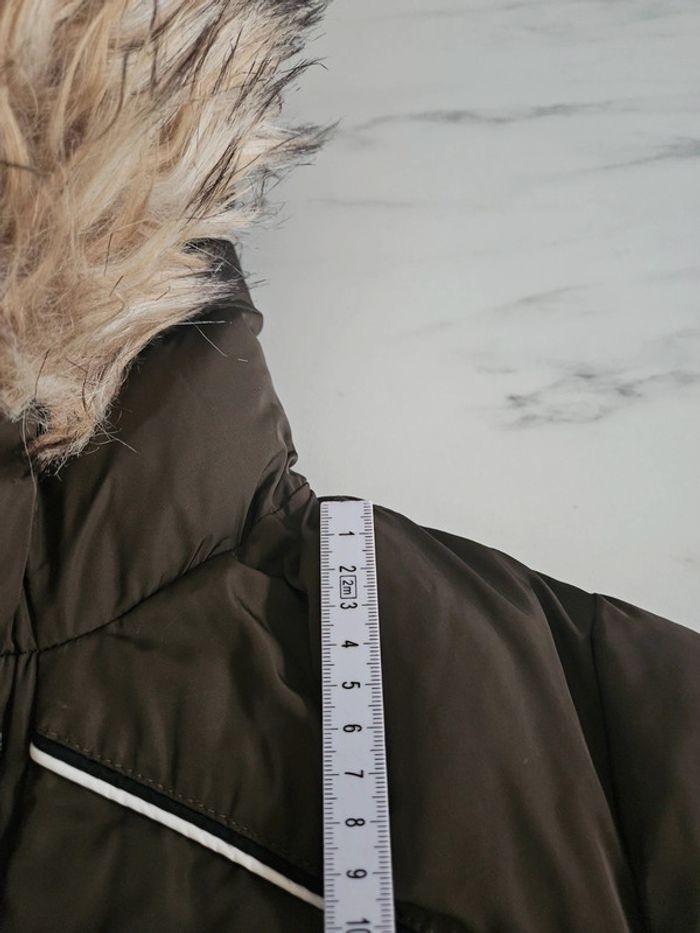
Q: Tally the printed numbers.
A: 11